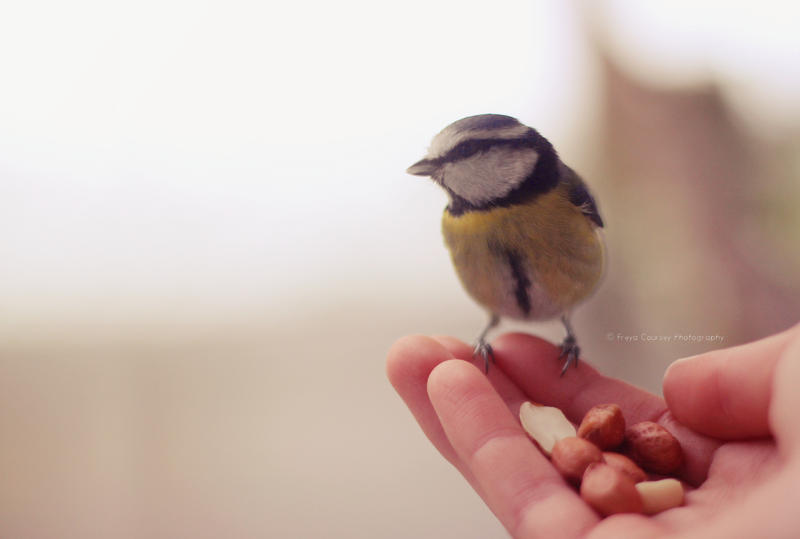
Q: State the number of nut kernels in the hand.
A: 7